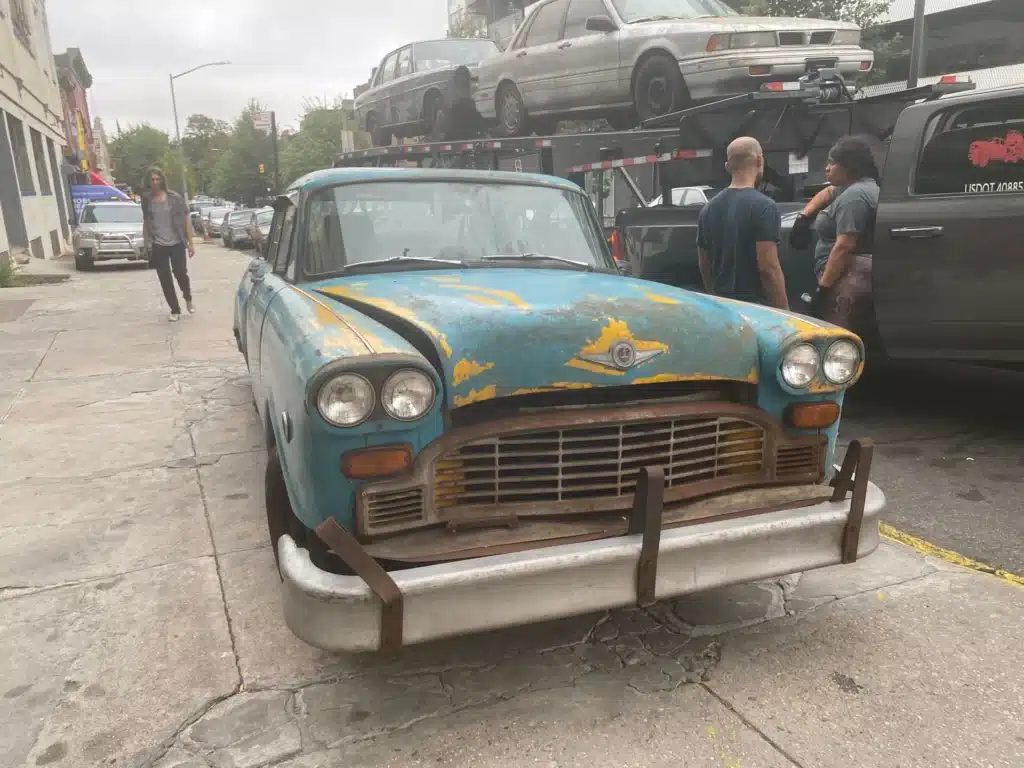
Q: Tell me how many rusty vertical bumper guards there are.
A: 3